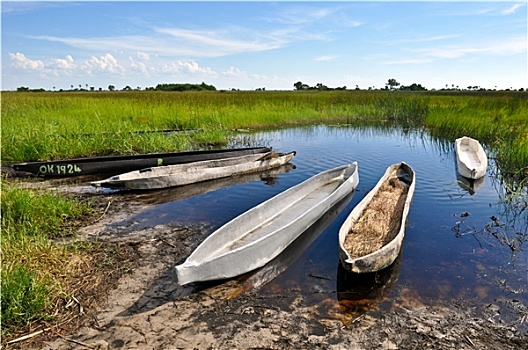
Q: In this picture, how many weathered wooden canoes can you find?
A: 5